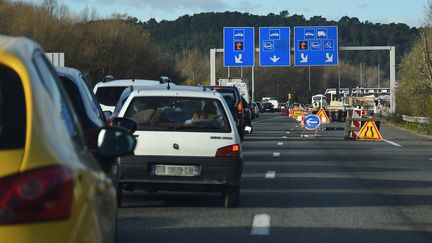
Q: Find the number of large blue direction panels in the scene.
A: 3